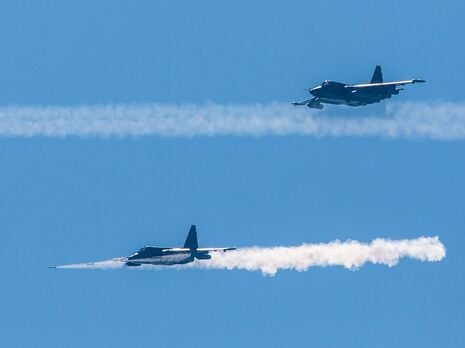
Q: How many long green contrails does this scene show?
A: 0